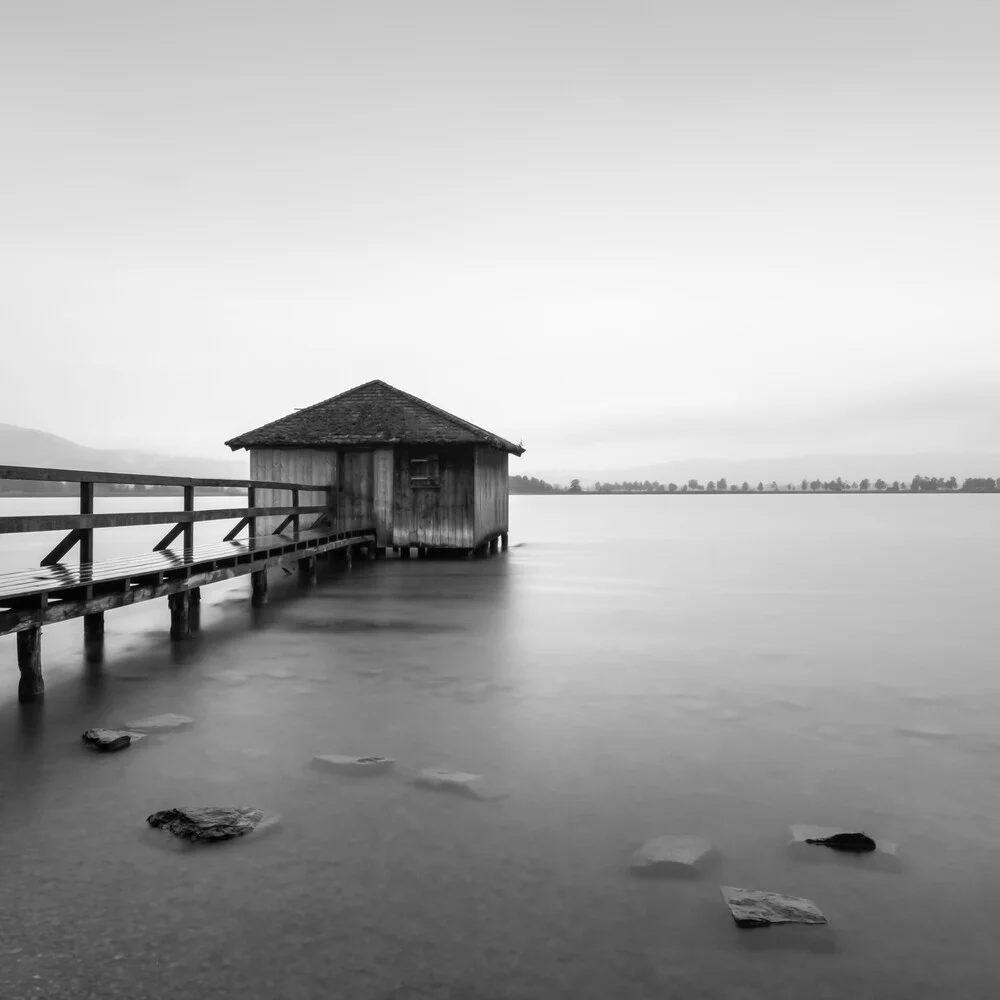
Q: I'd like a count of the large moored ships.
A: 0